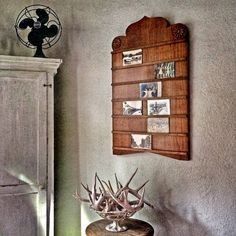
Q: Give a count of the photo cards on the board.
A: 7